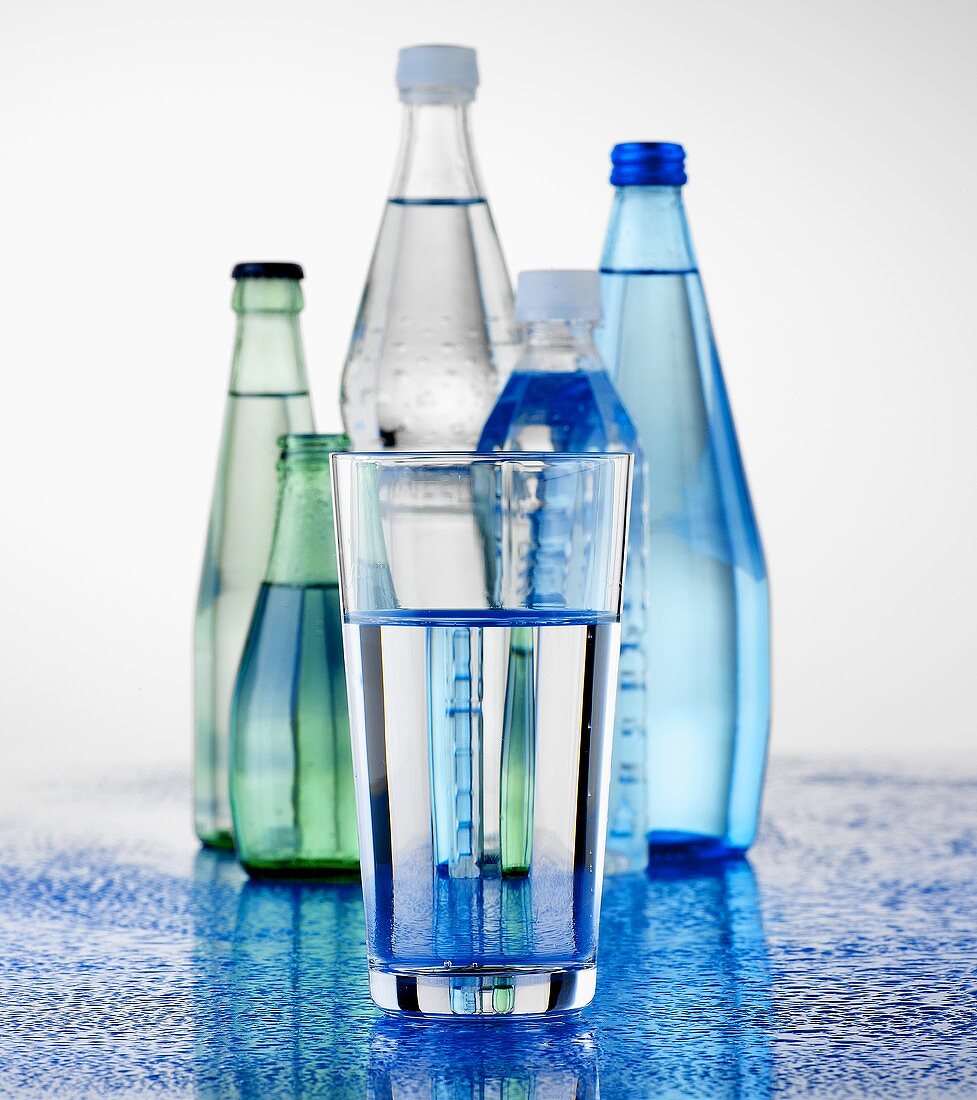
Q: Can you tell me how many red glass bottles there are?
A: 0